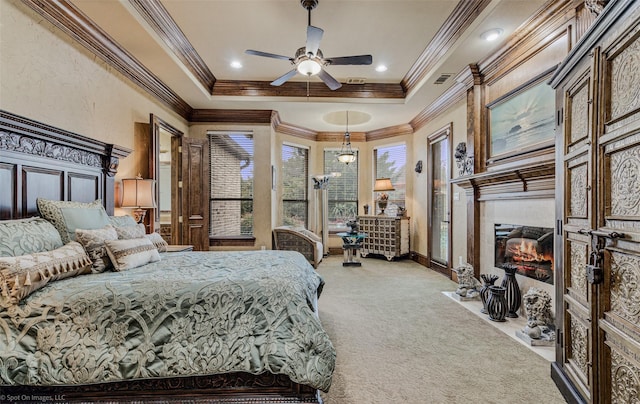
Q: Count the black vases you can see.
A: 3